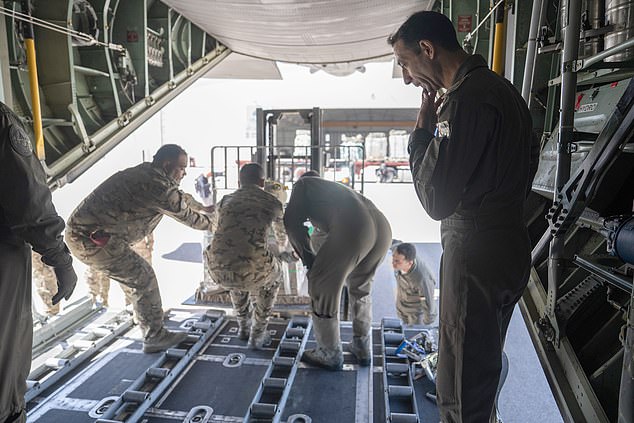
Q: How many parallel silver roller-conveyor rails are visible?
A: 4